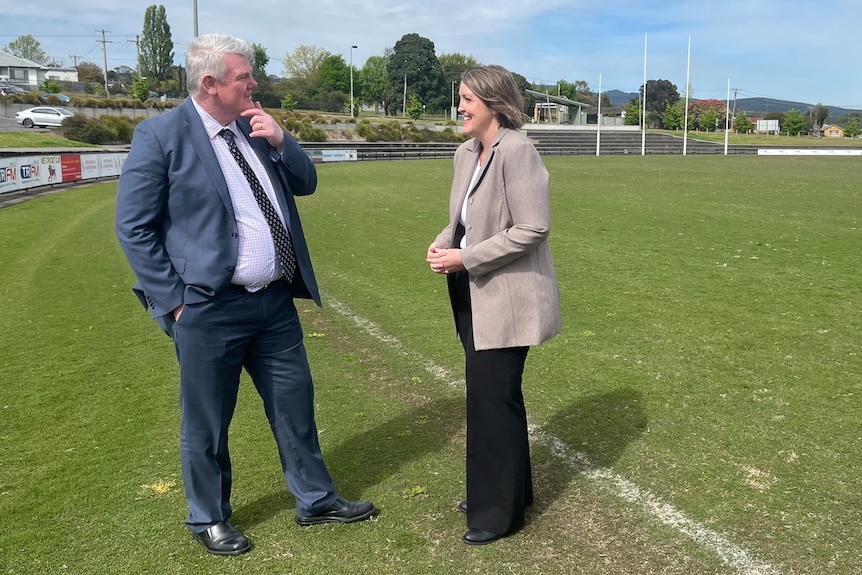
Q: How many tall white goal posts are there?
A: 4